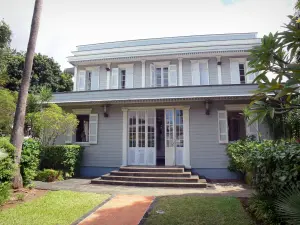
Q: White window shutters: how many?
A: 14